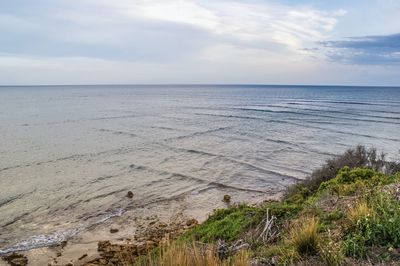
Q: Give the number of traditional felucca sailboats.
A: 0